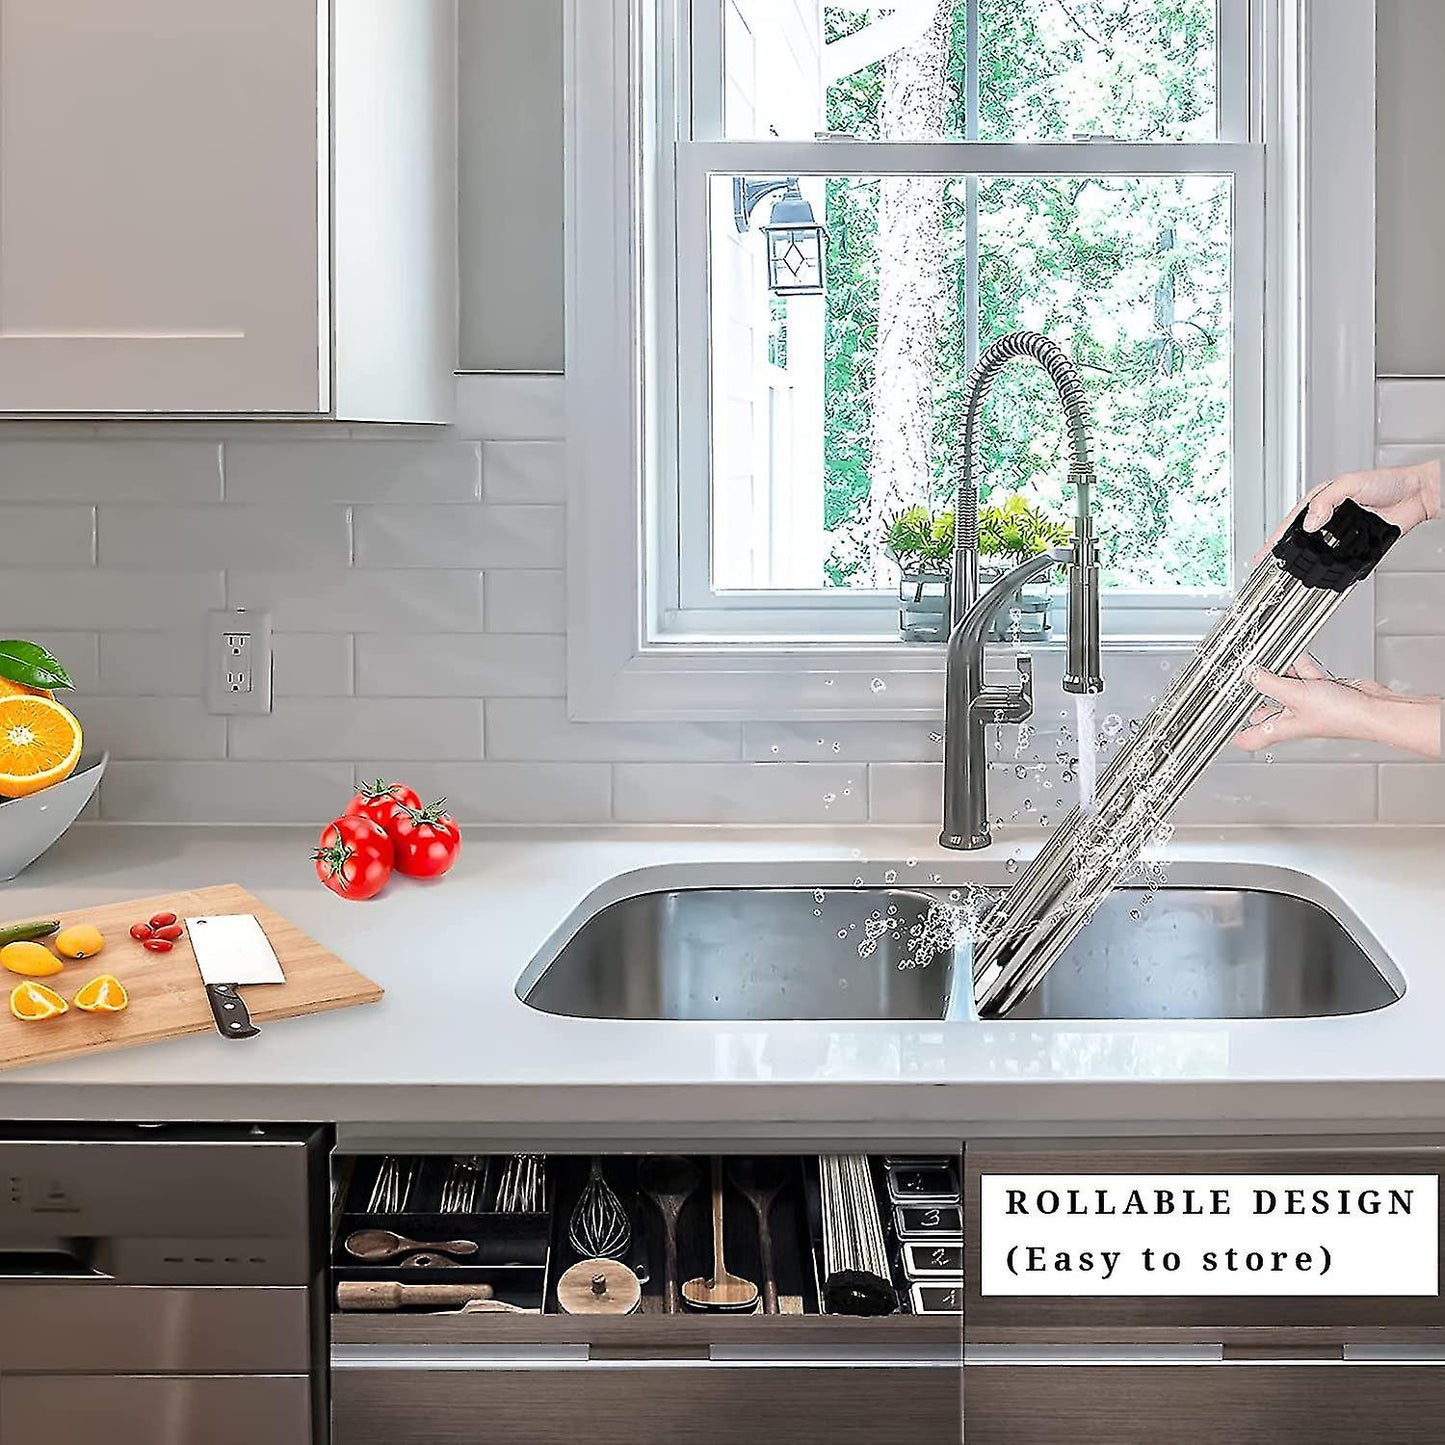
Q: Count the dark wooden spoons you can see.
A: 2